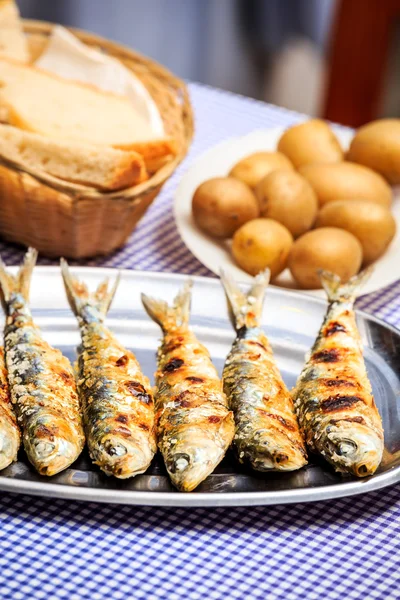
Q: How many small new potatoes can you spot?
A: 9